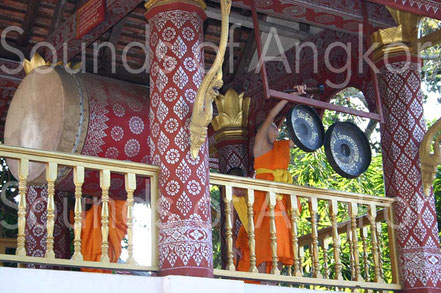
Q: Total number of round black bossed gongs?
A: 2